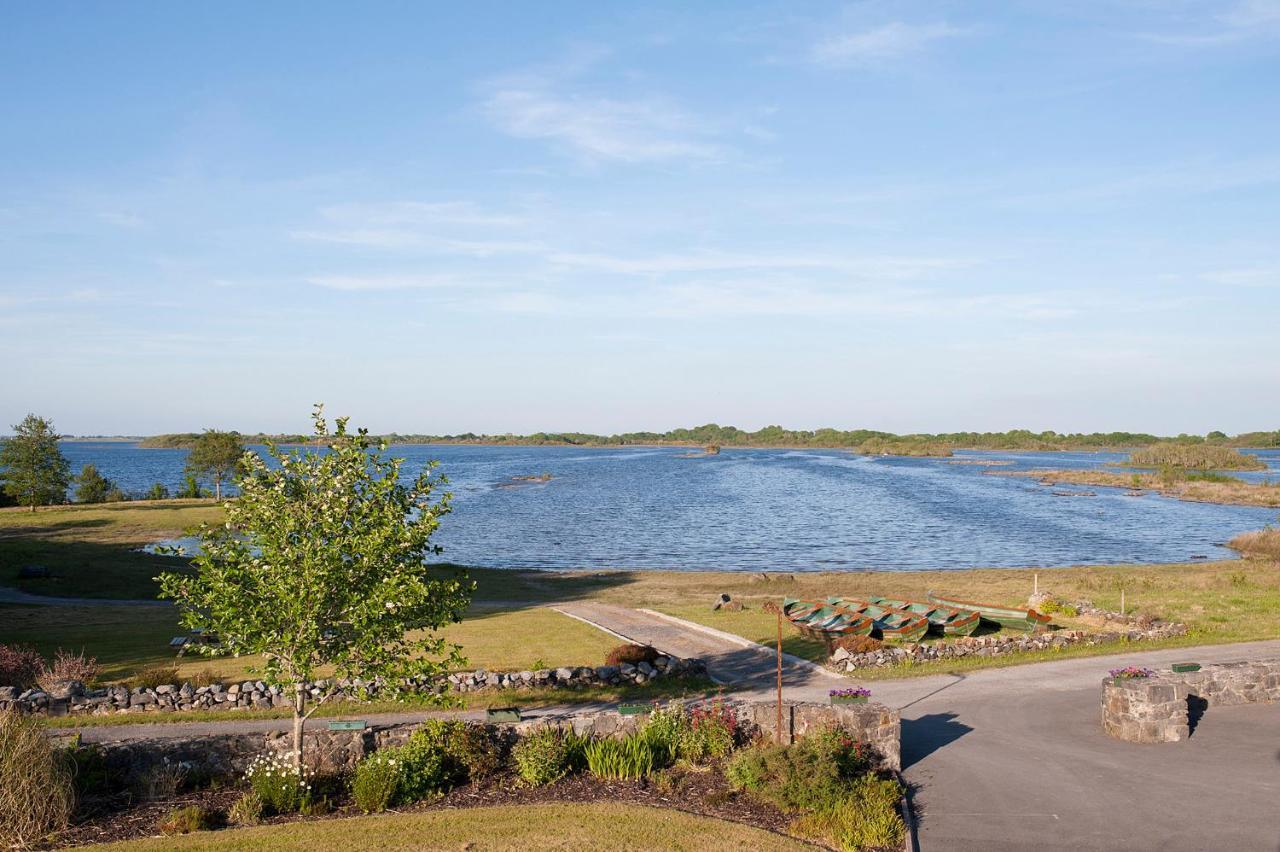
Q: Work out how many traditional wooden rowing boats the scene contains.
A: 4